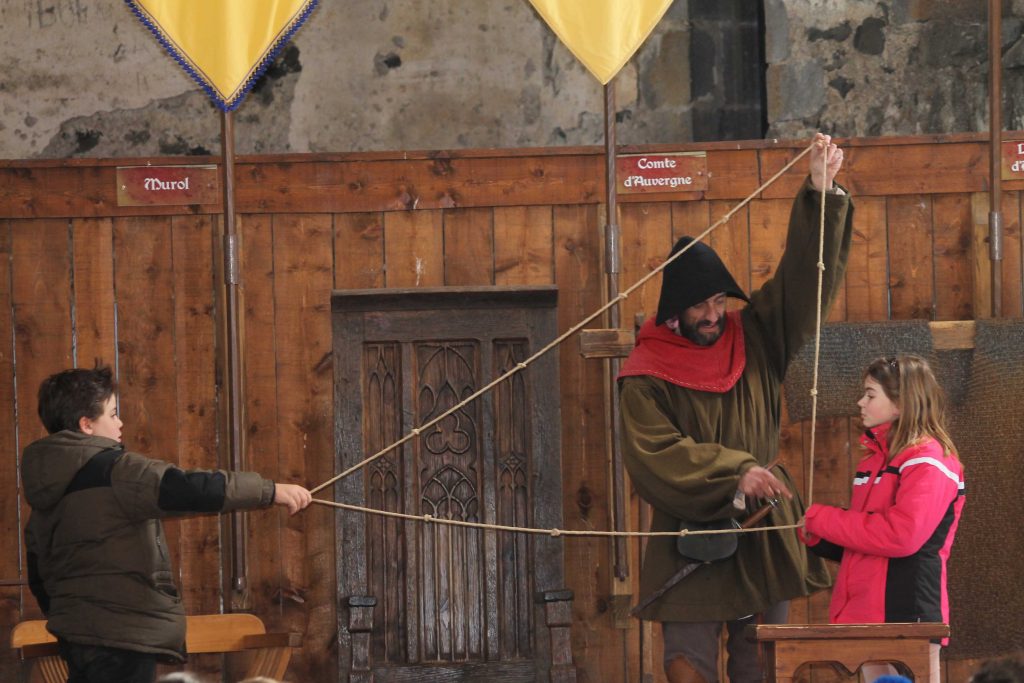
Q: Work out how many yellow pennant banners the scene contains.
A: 2